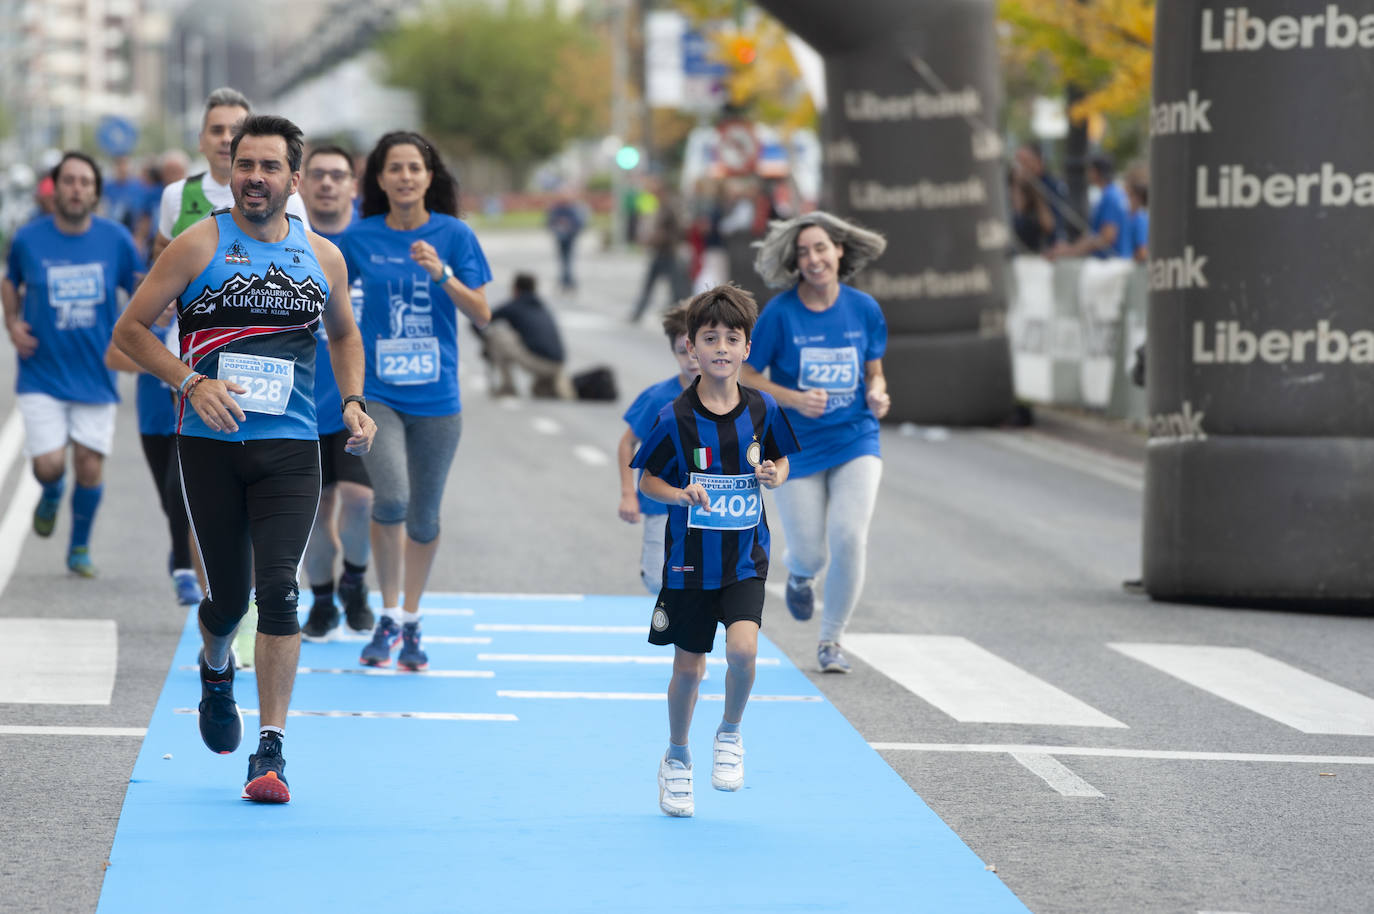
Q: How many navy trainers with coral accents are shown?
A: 4